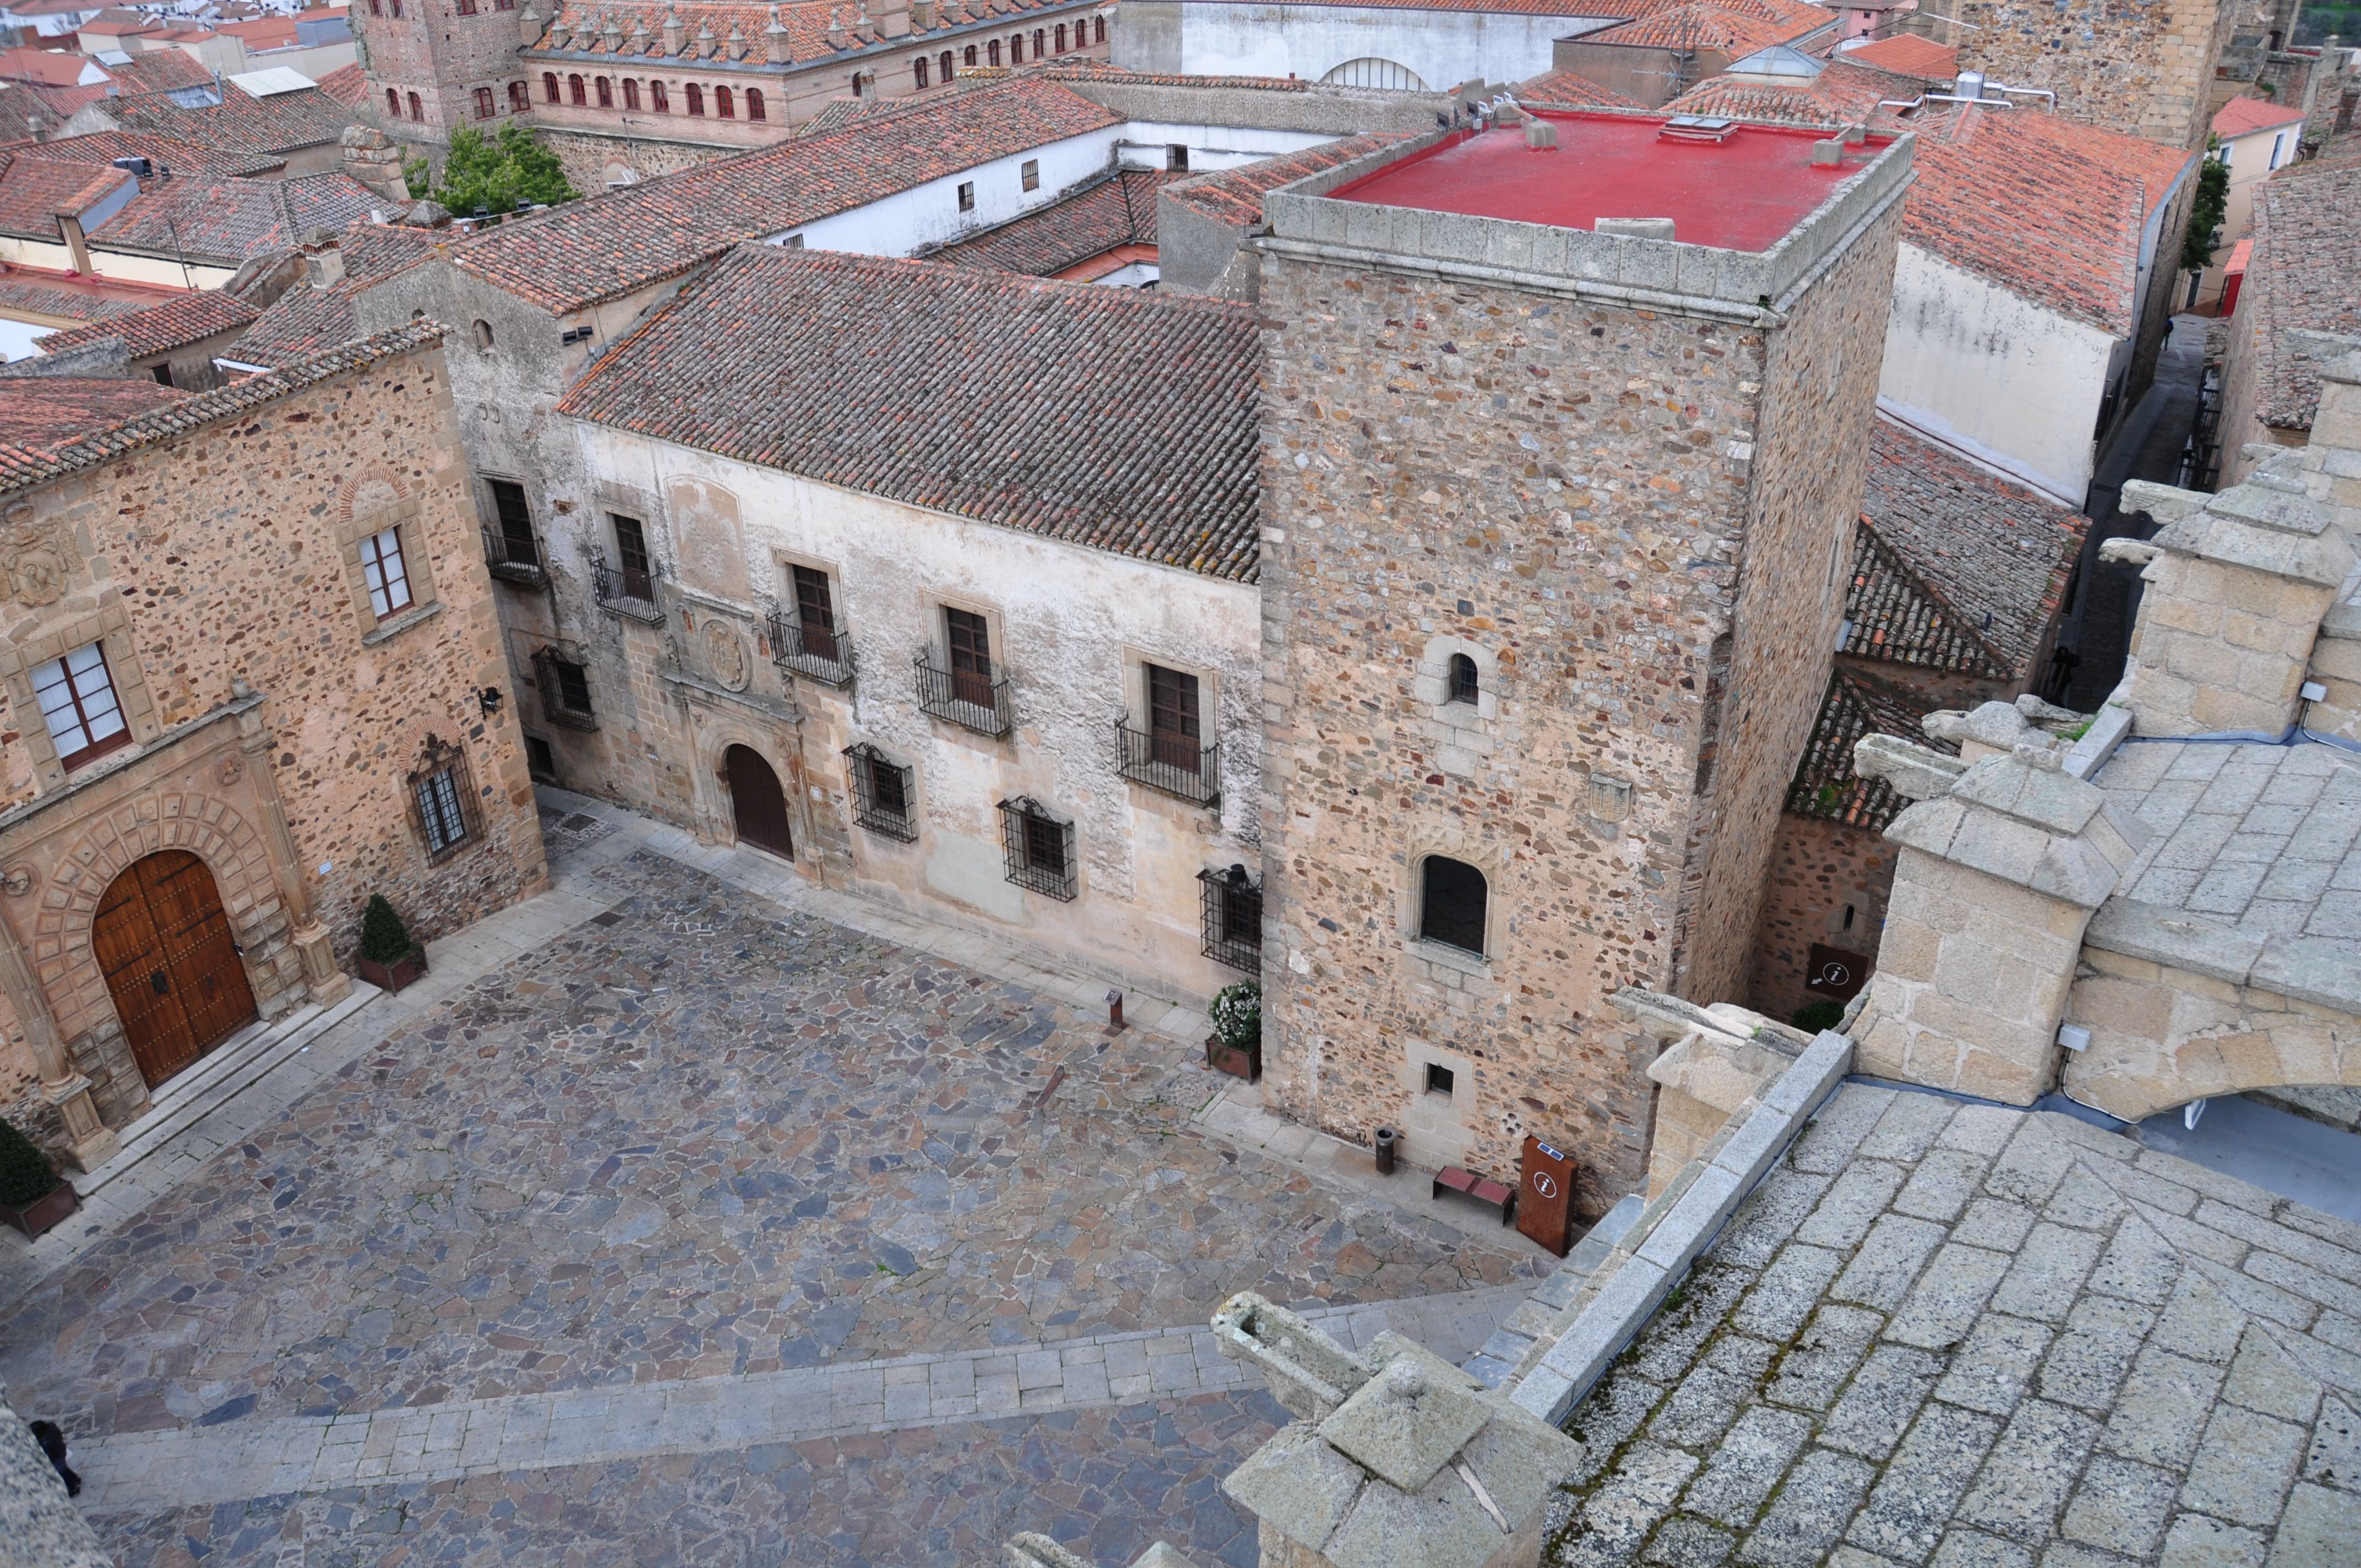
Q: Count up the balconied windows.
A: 5